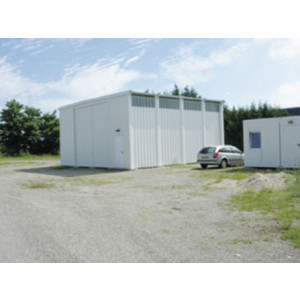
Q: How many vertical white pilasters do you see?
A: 5